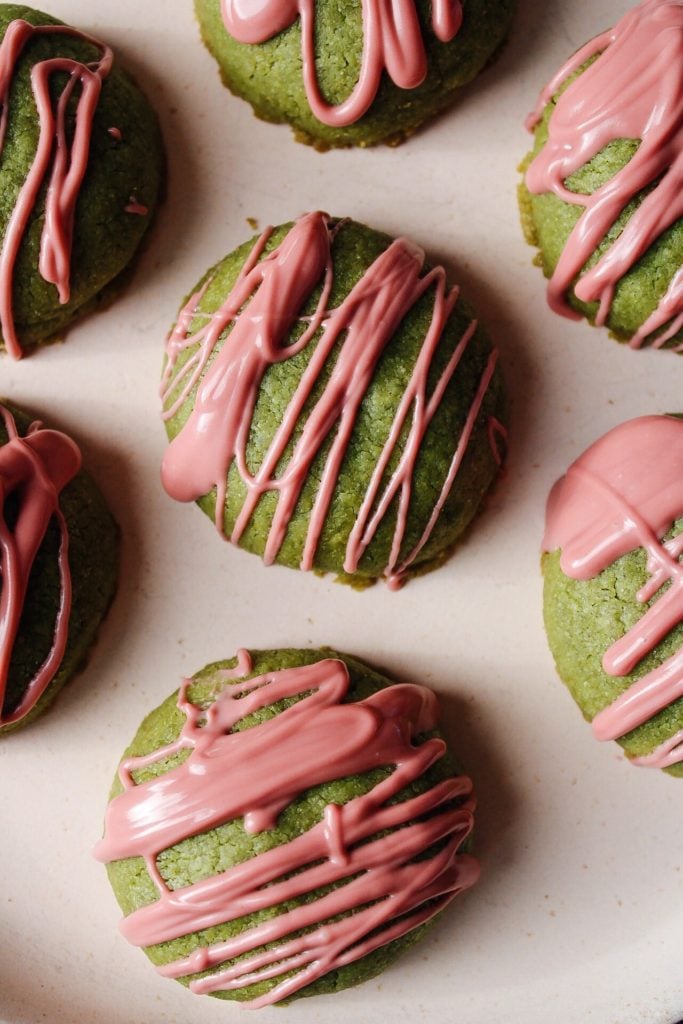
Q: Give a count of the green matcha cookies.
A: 7